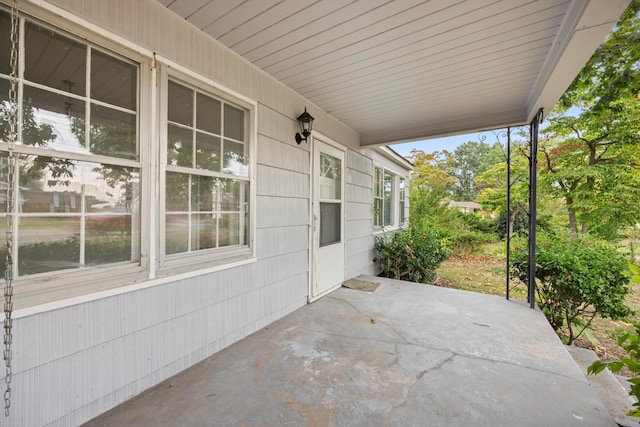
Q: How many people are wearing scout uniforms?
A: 0